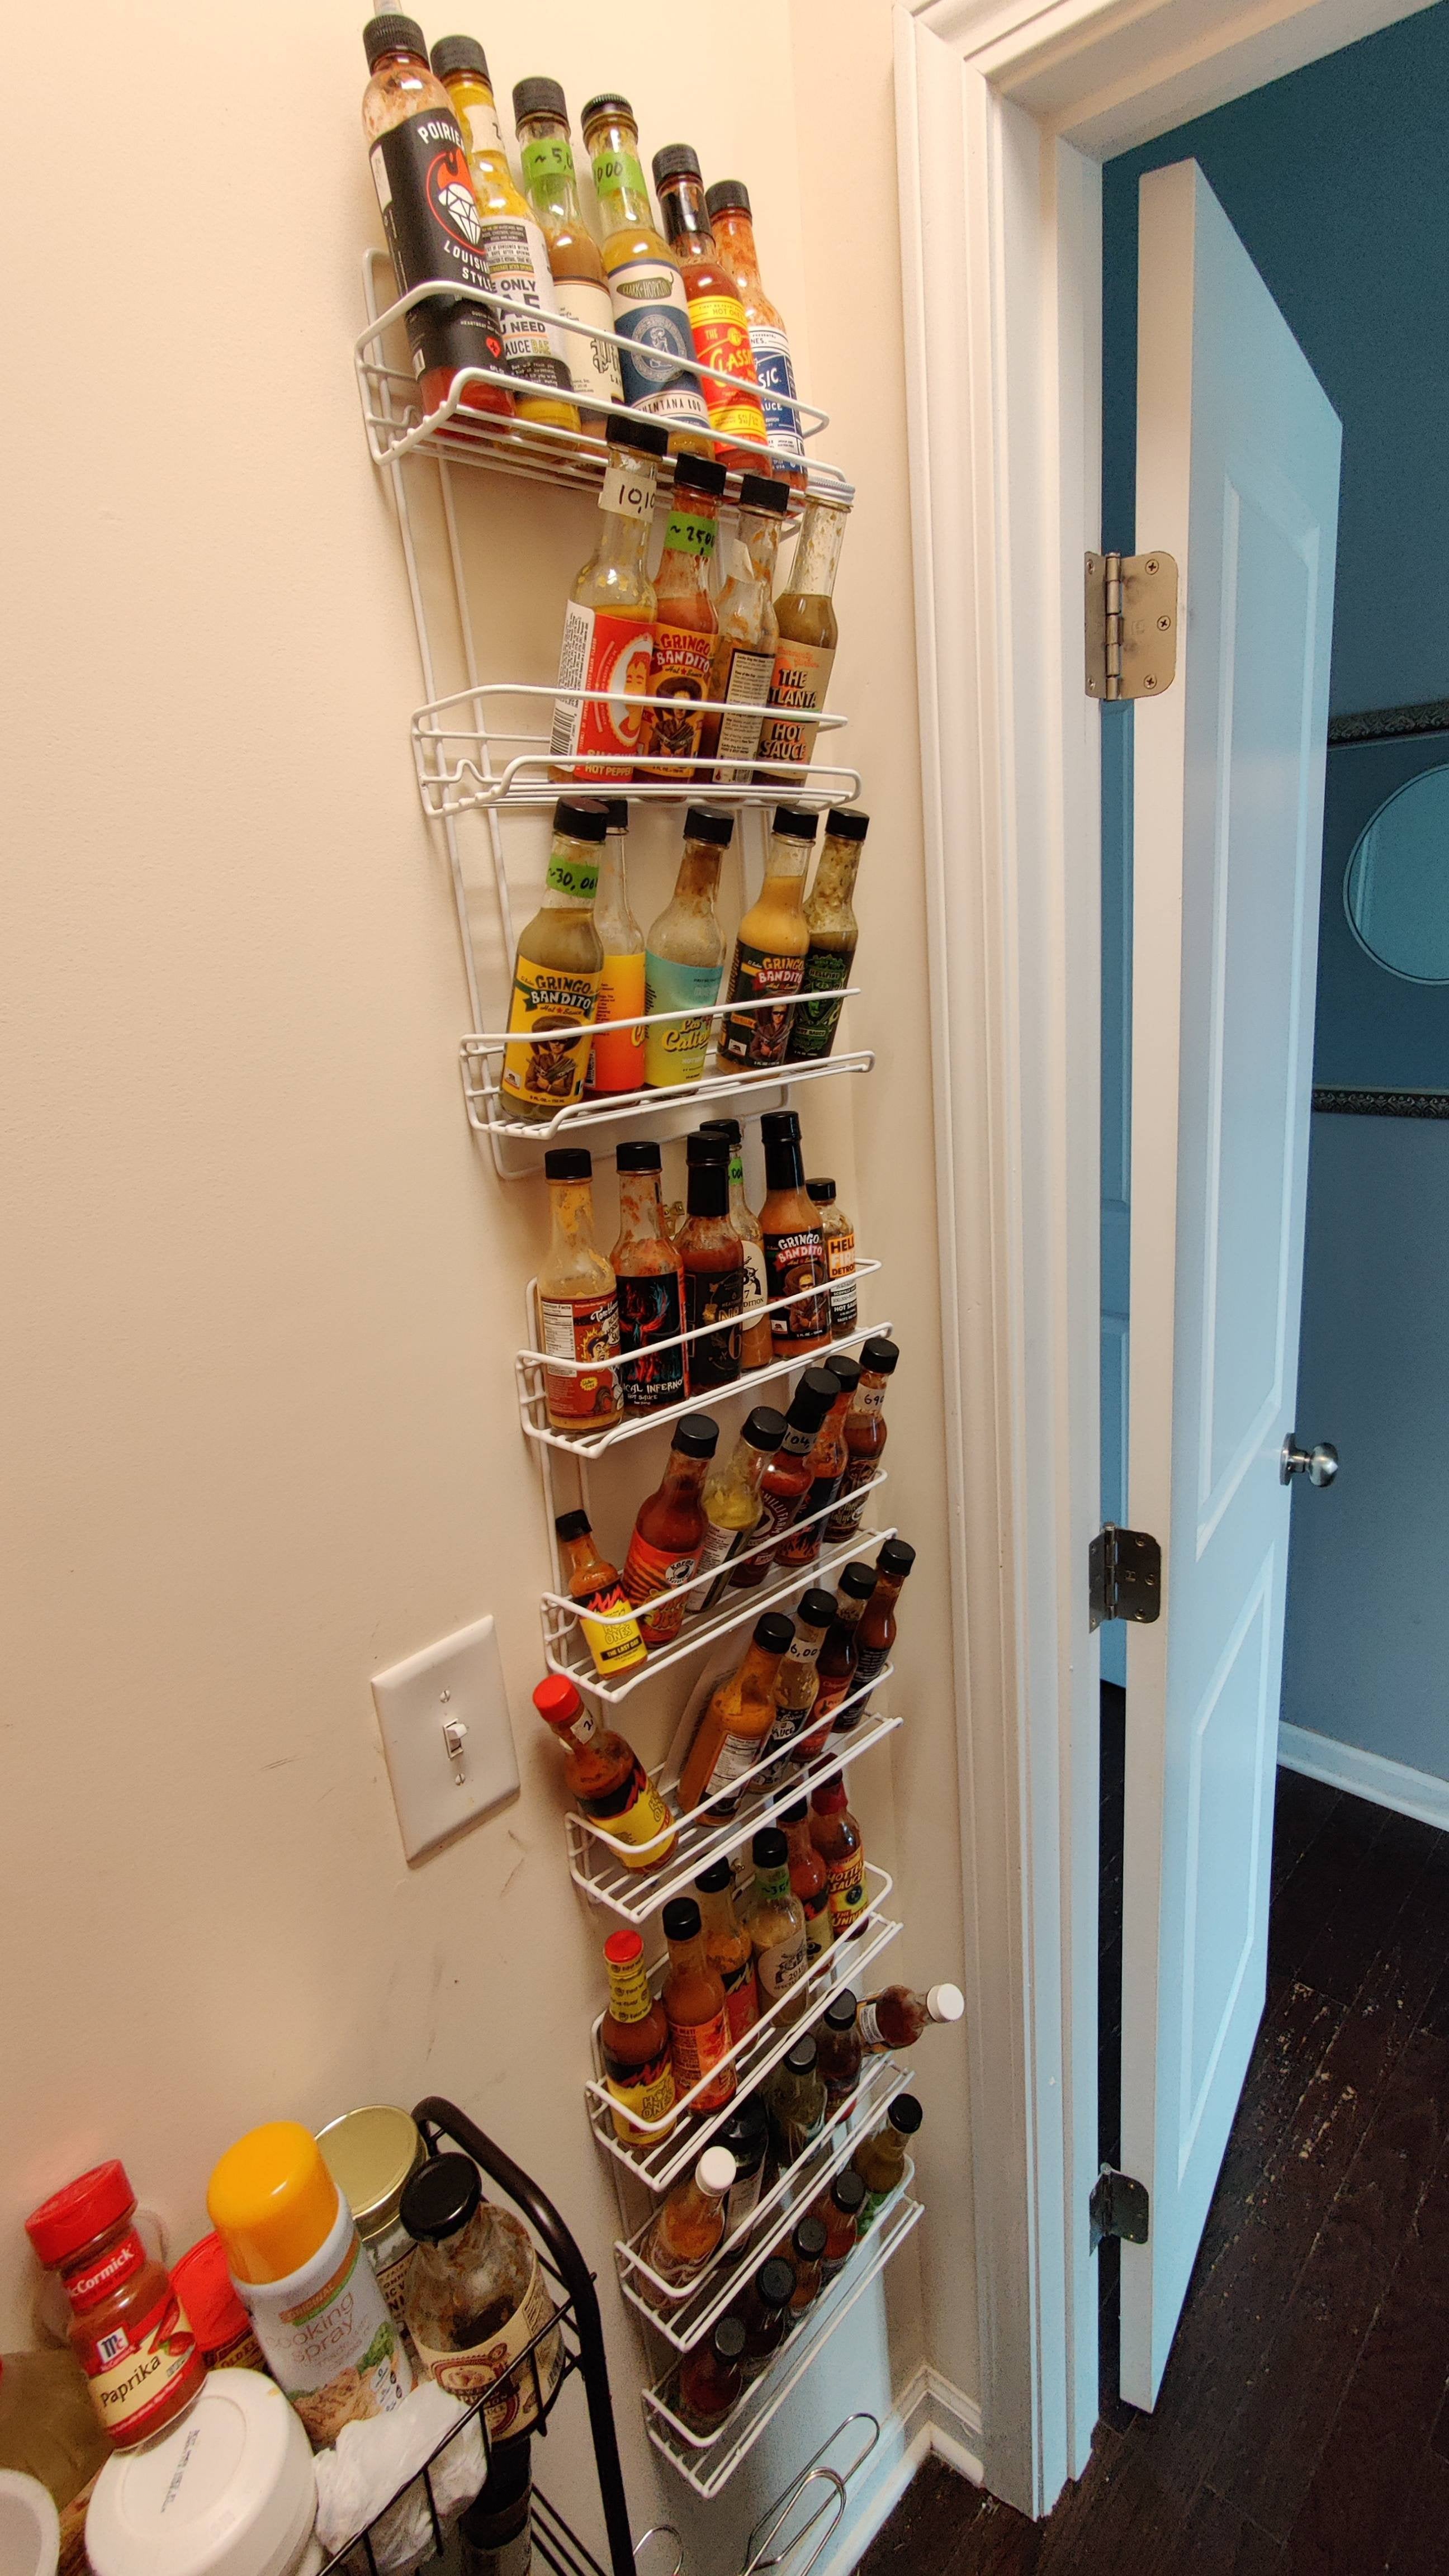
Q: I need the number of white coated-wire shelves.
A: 9